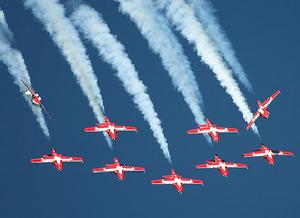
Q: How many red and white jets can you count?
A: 9